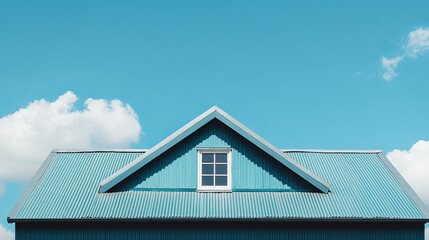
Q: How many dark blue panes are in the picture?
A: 6